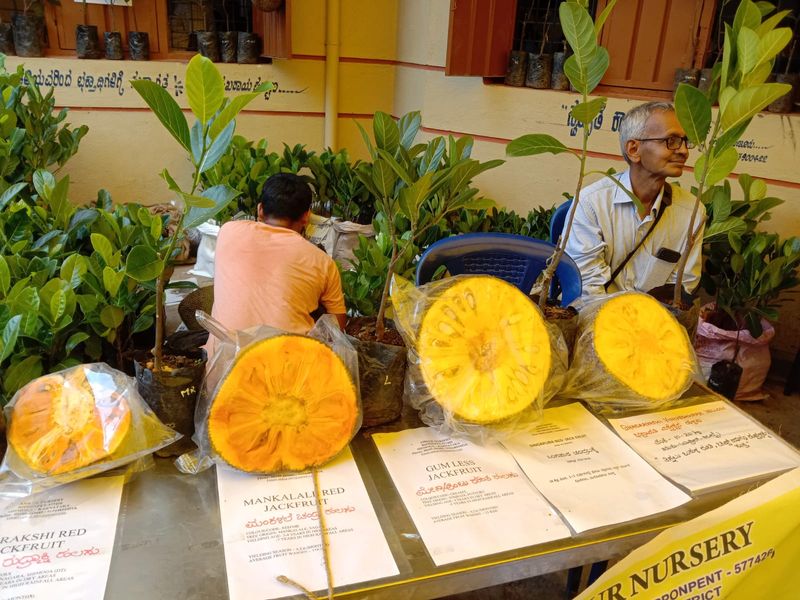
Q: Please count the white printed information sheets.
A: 5